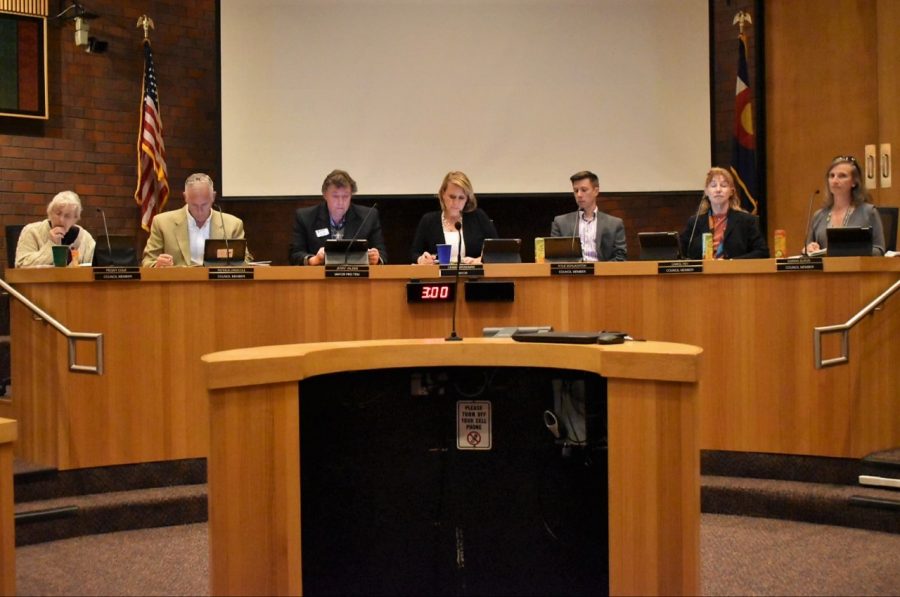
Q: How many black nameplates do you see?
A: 7